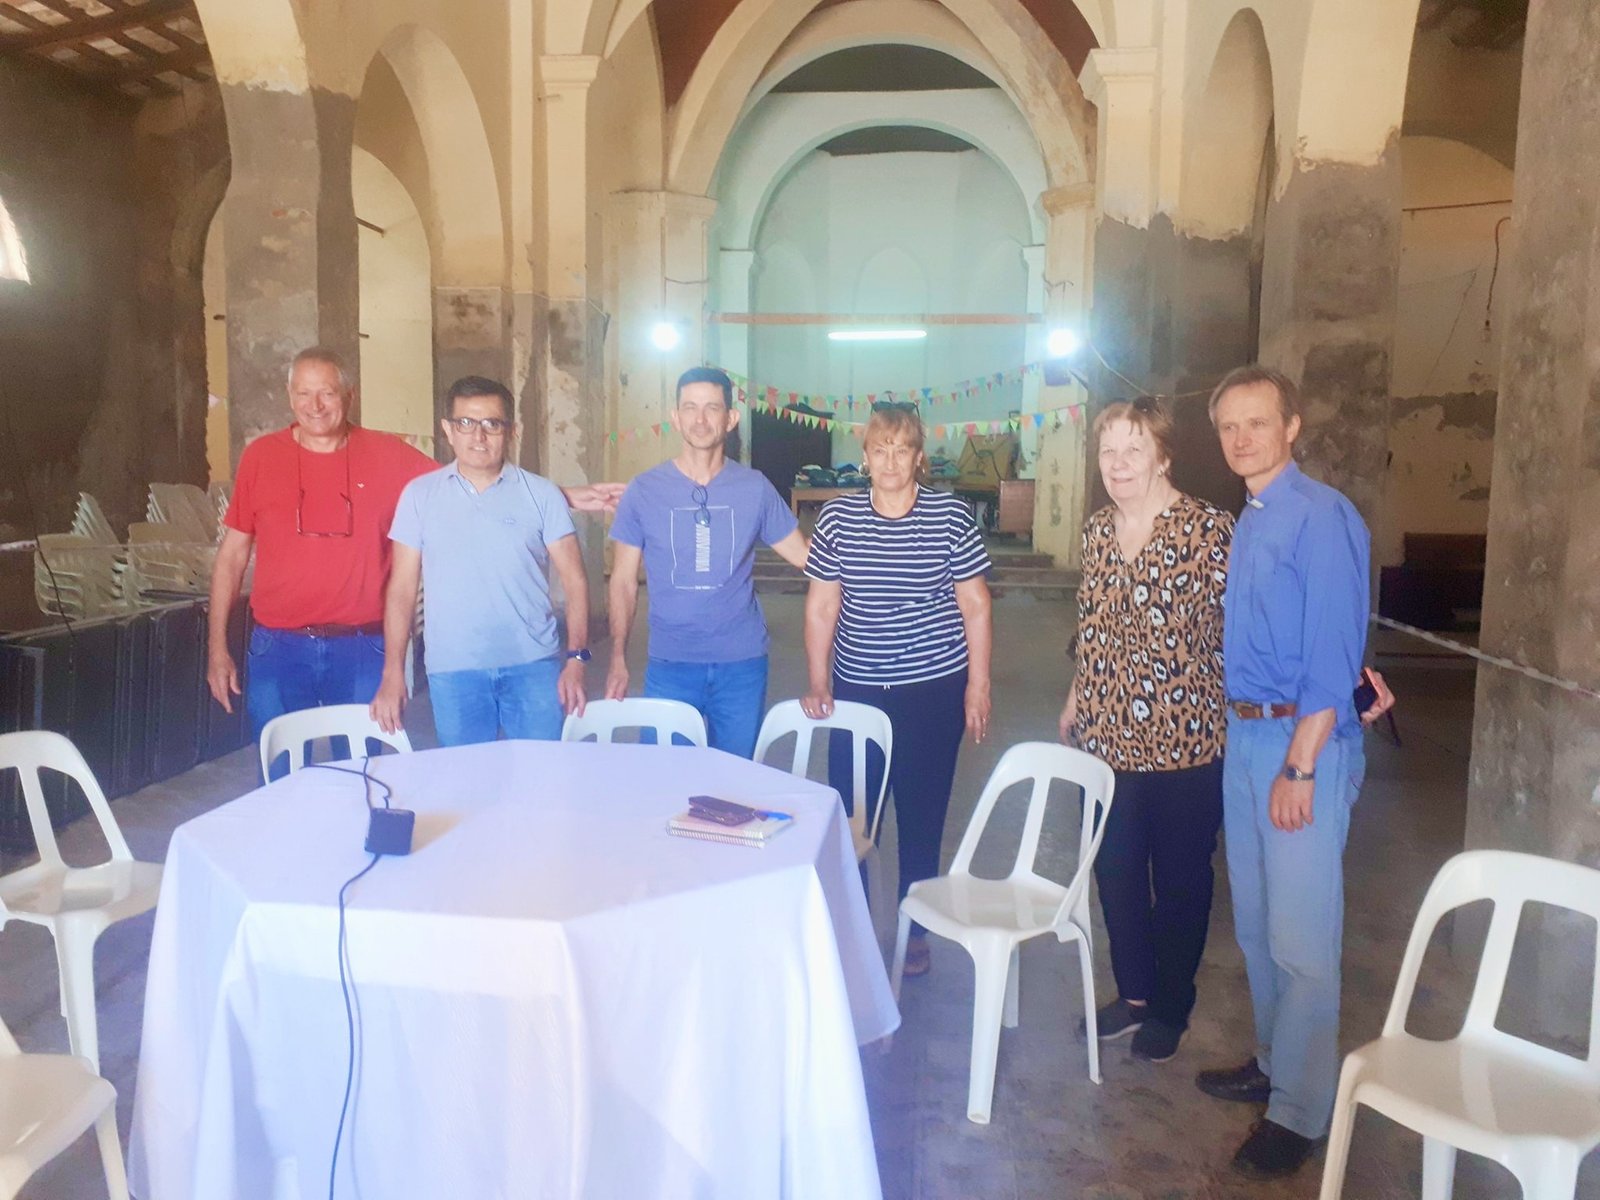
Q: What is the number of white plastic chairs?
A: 7